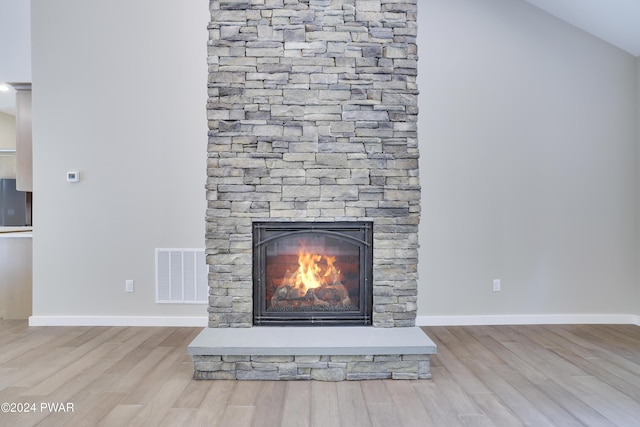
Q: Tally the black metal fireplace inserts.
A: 1